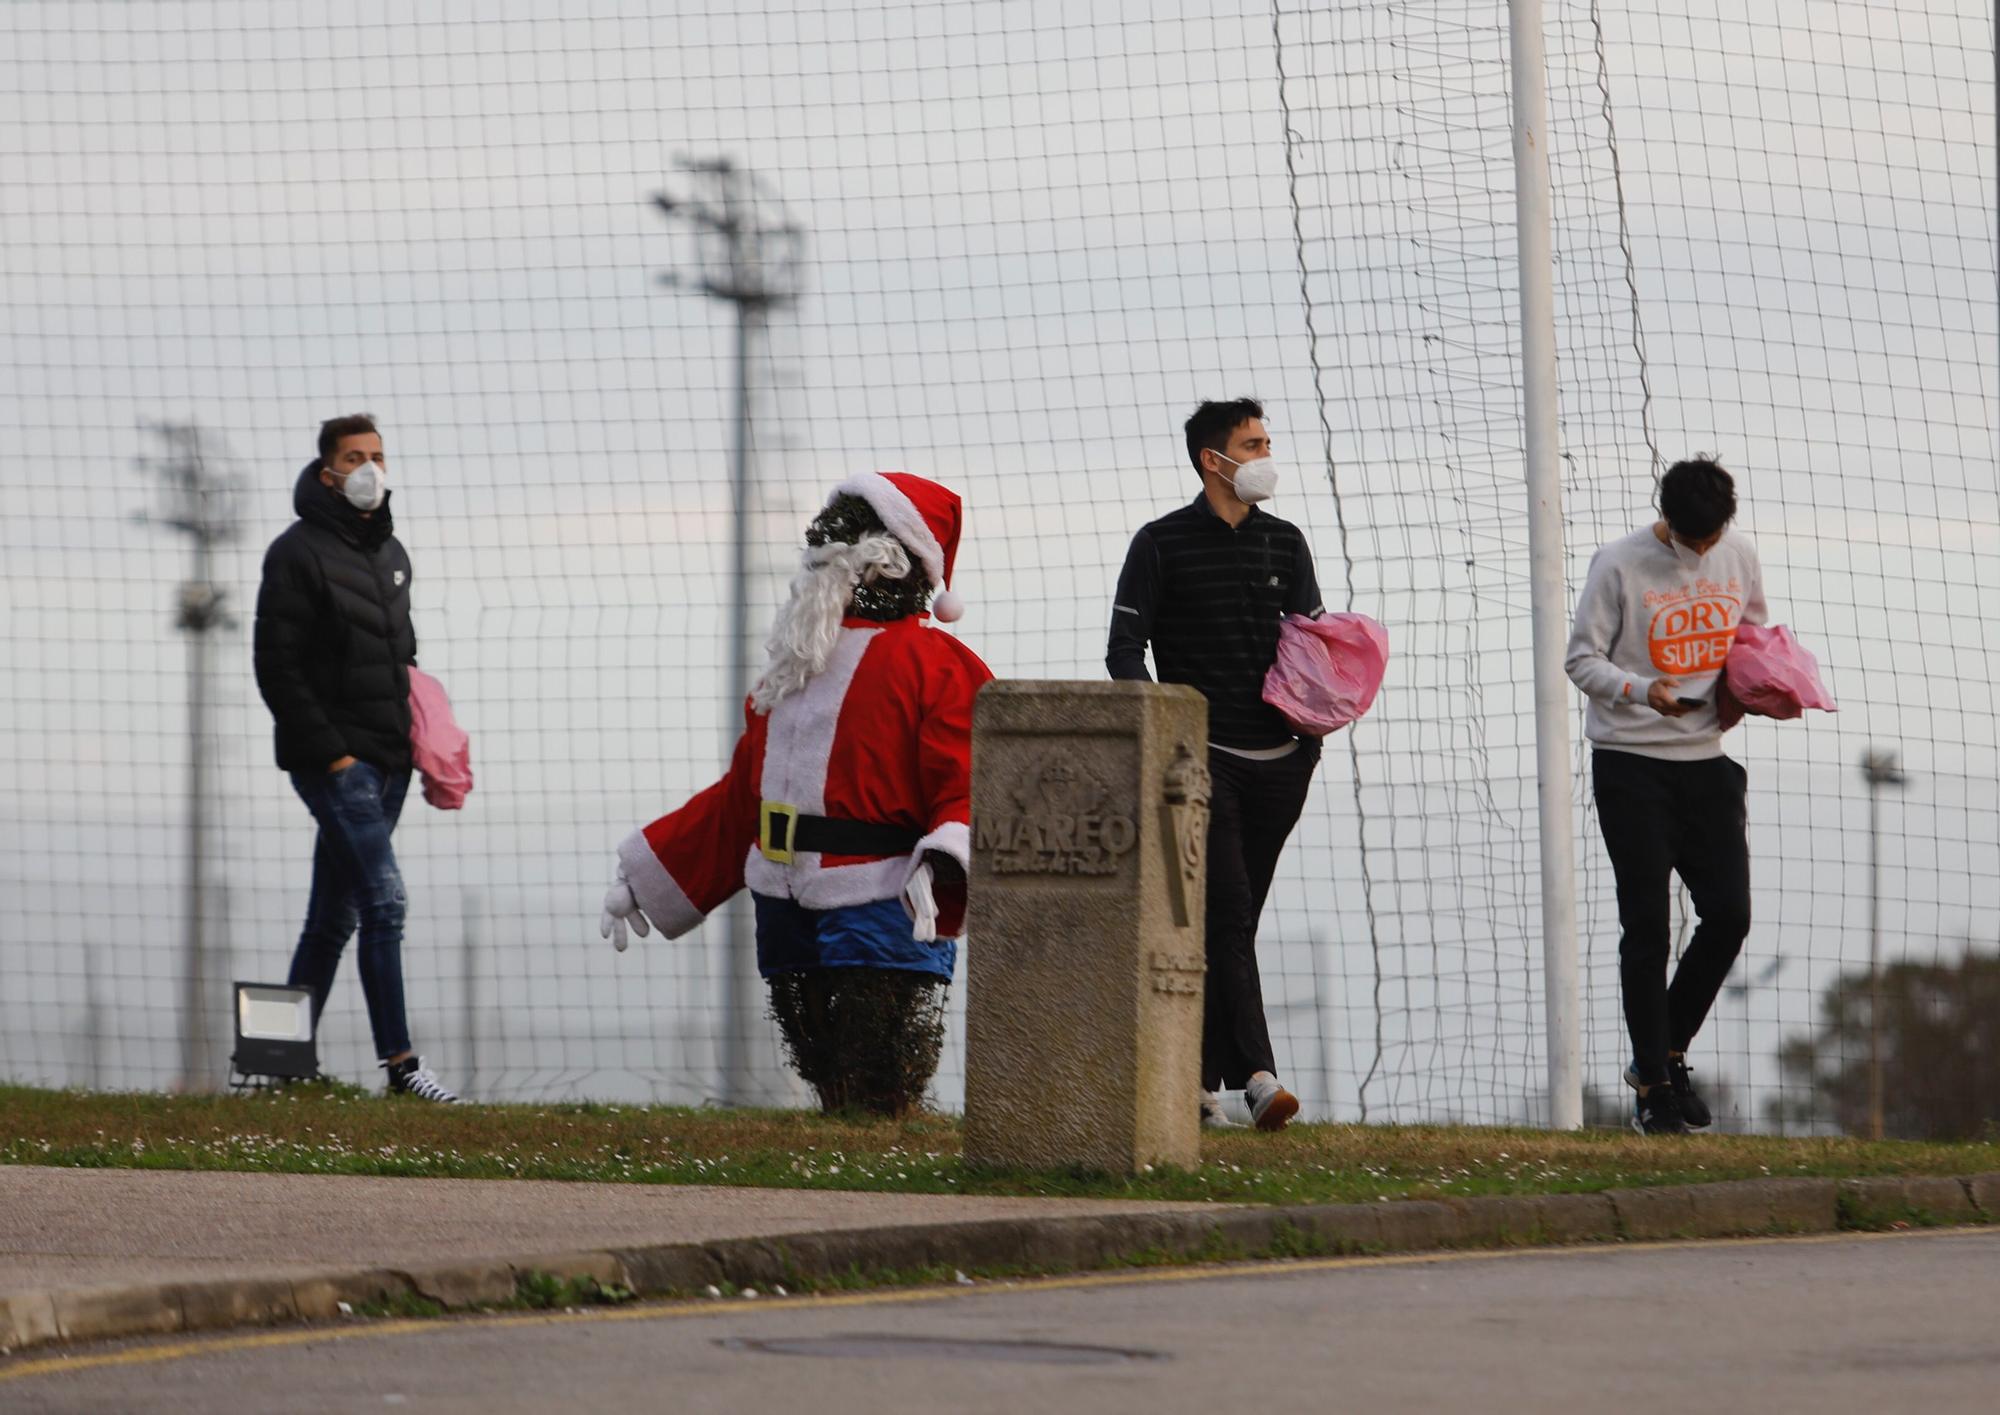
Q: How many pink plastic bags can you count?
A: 3